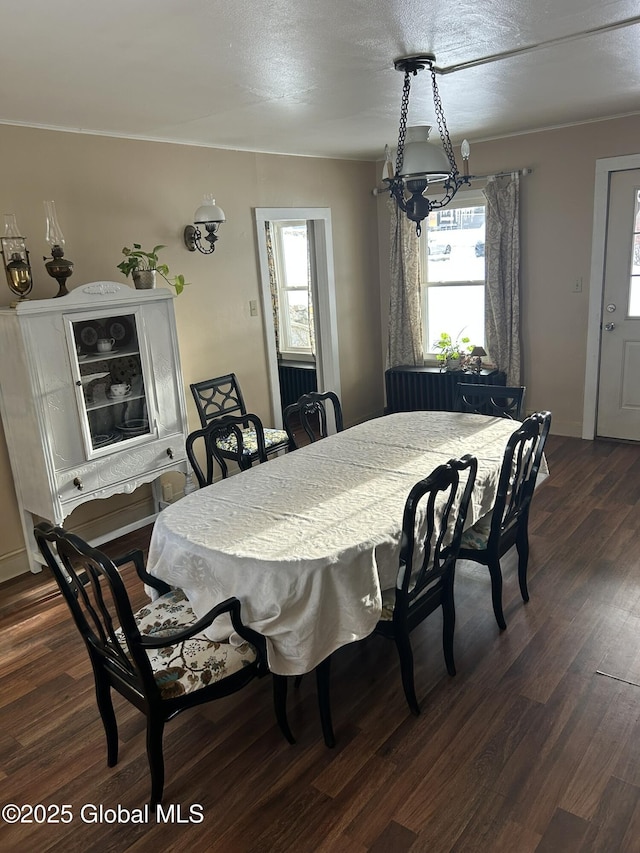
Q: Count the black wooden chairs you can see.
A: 7